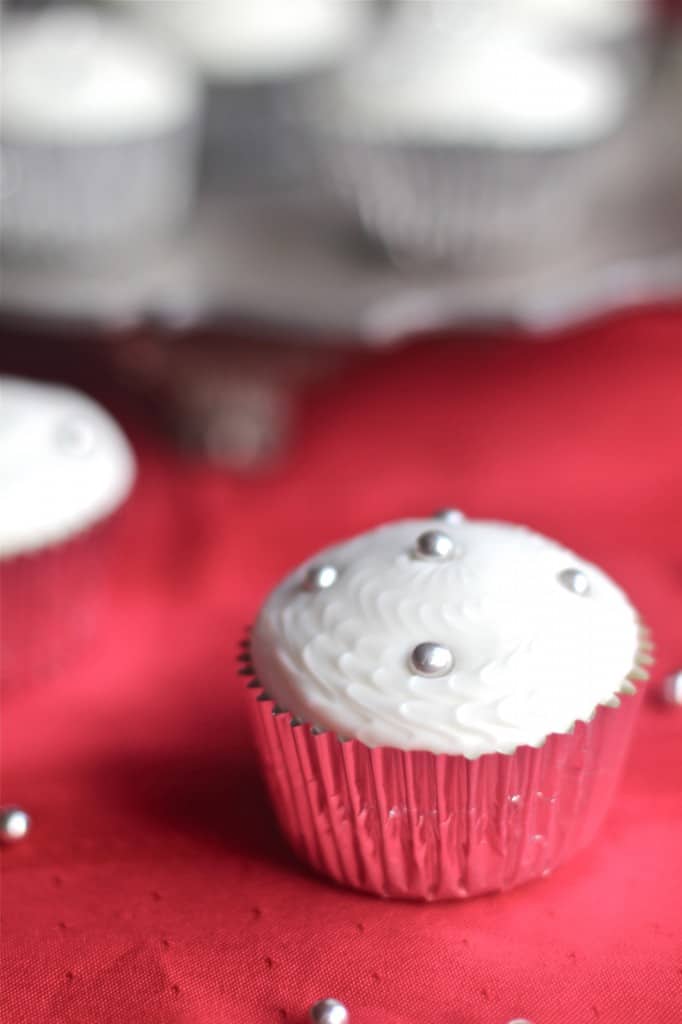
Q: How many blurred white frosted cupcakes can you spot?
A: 5